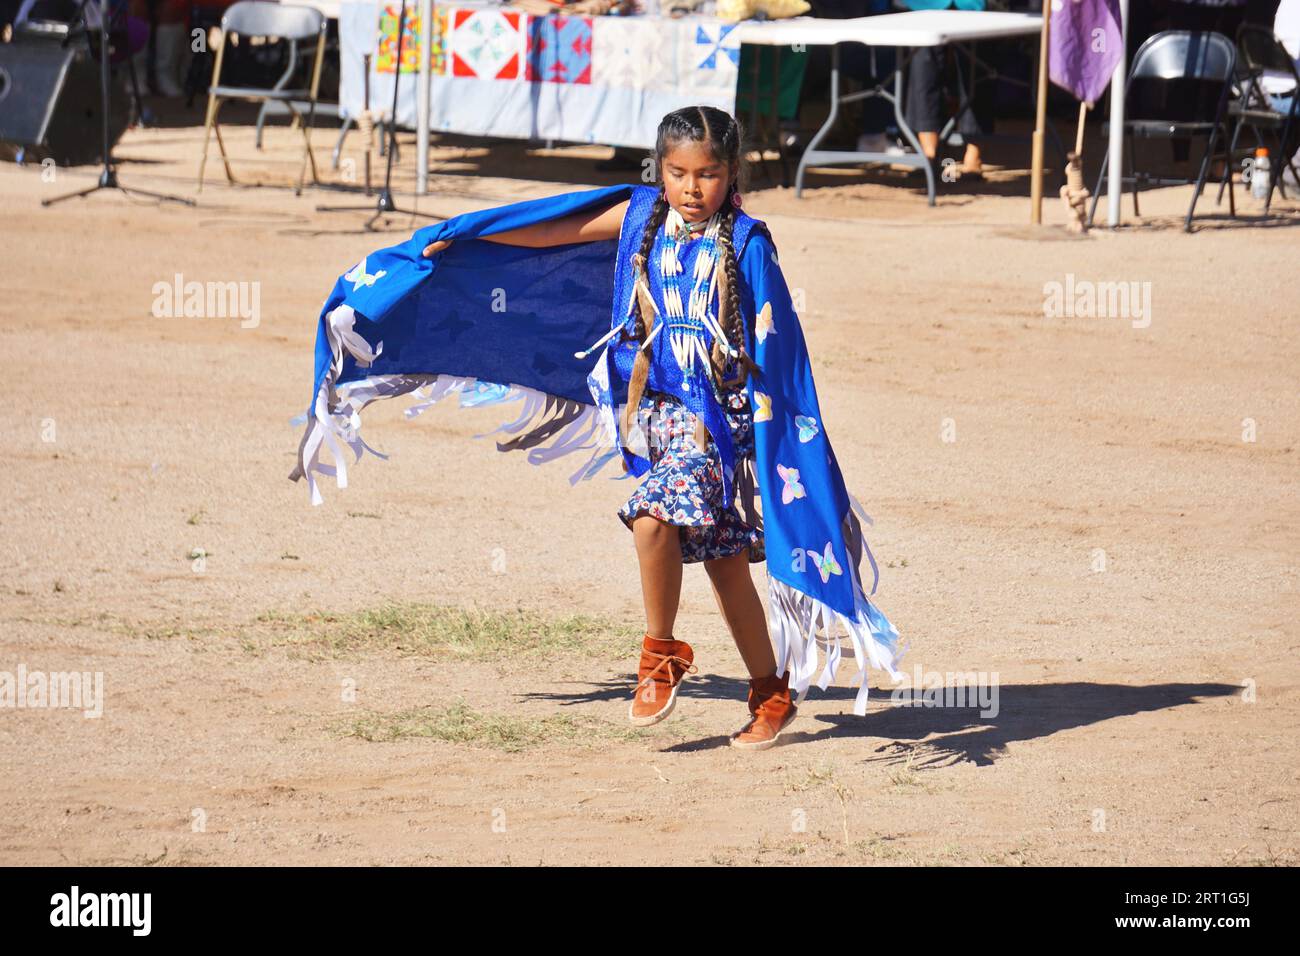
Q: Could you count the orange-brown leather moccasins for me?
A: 2